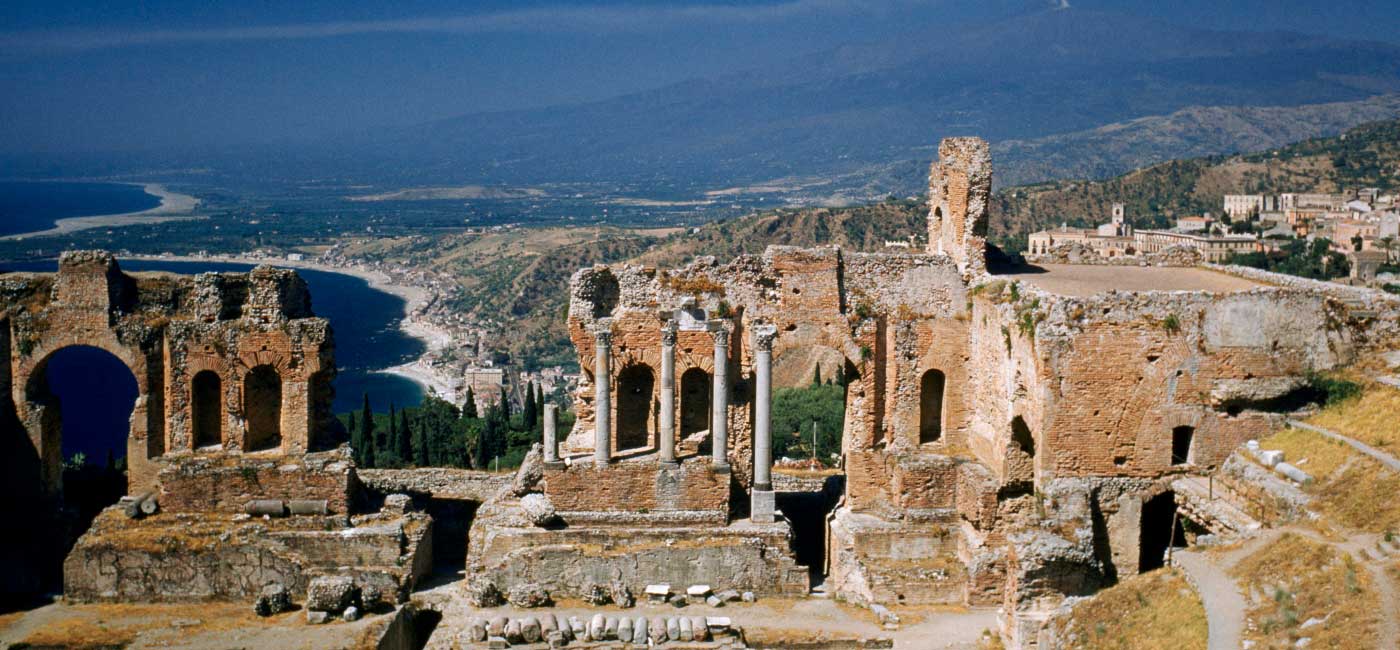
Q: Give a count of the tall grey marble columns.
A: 4